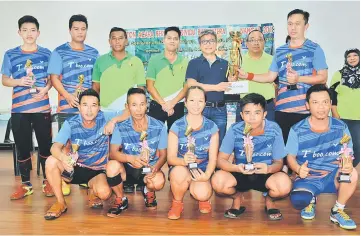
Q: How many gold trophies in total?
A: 9